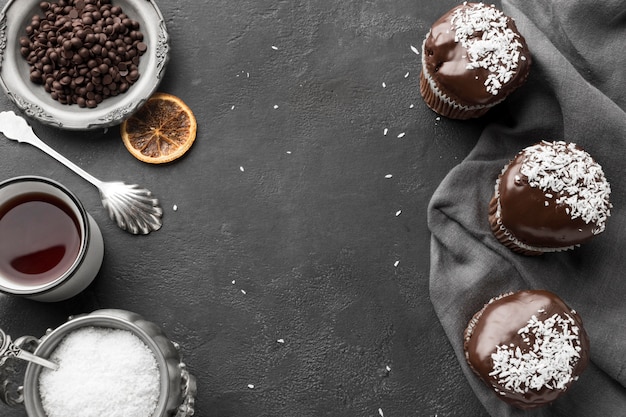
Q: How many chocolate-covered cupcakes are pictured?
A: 3